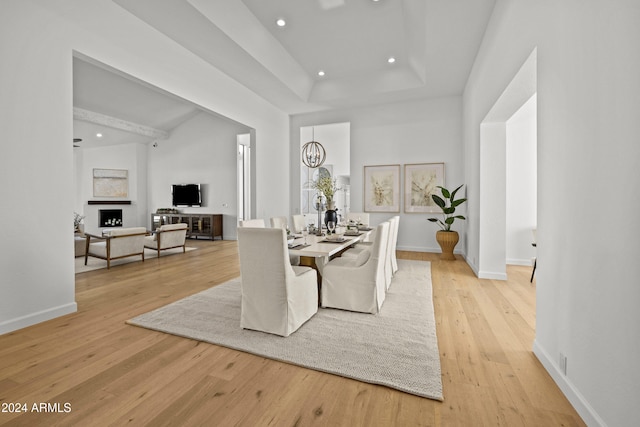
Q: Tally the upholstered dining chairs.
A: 8